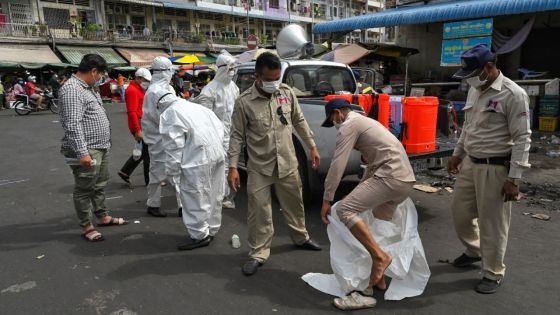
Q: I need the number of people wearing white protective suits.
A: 3